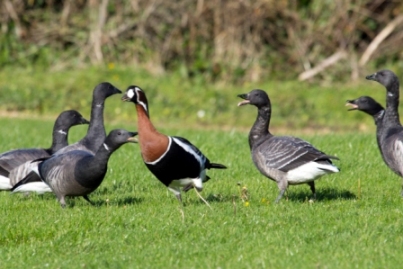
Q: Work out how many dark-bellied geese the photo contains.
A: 6